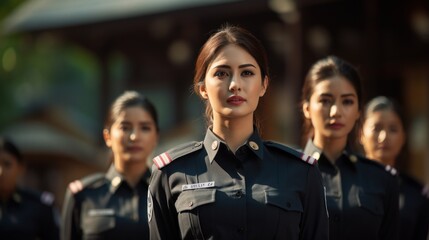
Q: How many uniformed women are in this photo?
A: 5